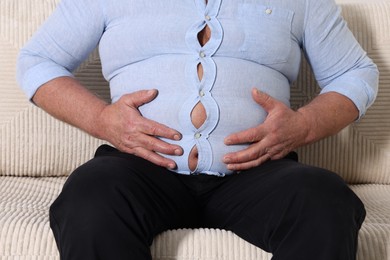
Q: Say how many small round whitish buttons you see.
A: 5